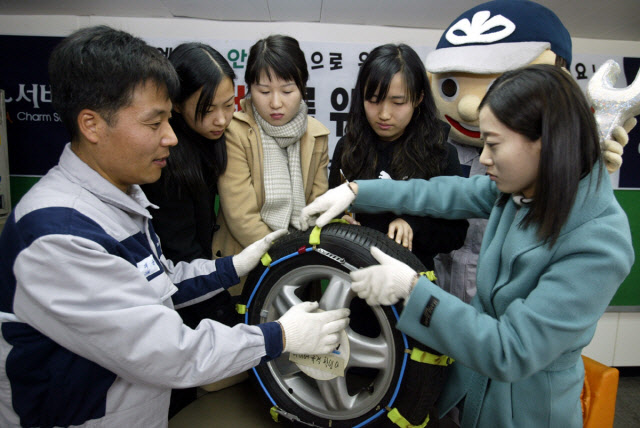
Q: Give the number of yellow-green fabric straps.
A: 7